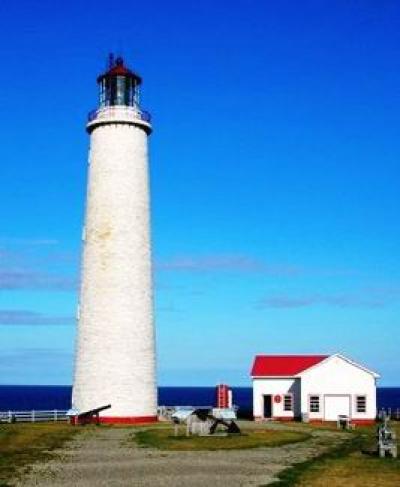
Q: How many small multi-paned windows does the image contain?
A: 3